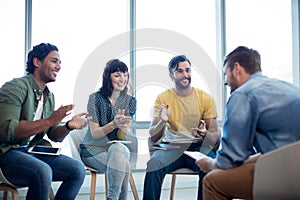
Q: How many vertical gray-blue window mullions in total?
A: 4